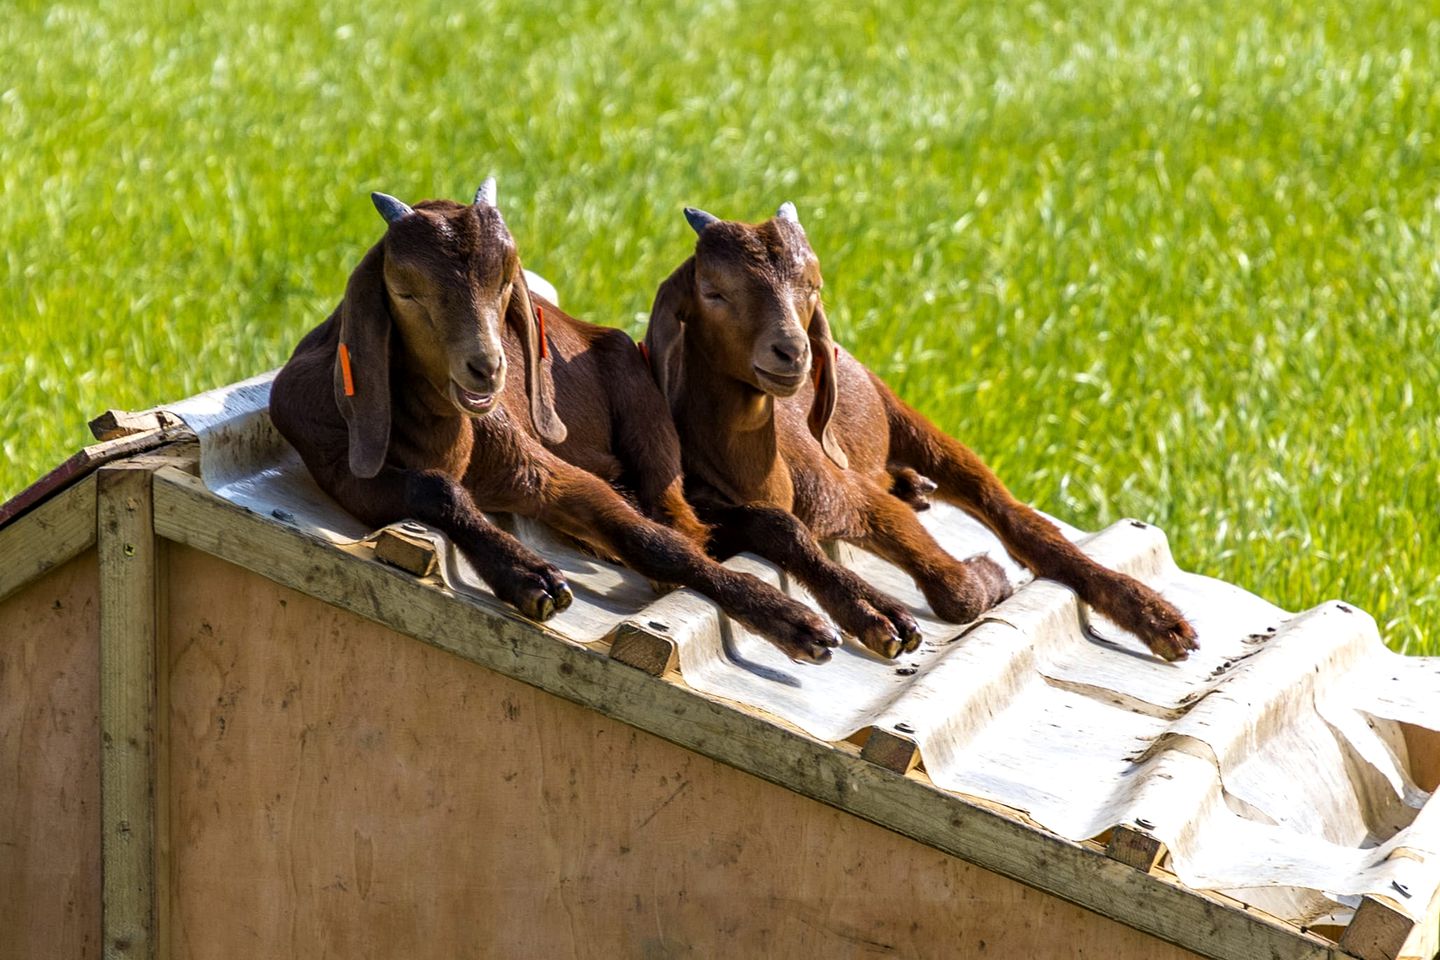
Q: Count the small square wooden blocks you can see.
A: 5